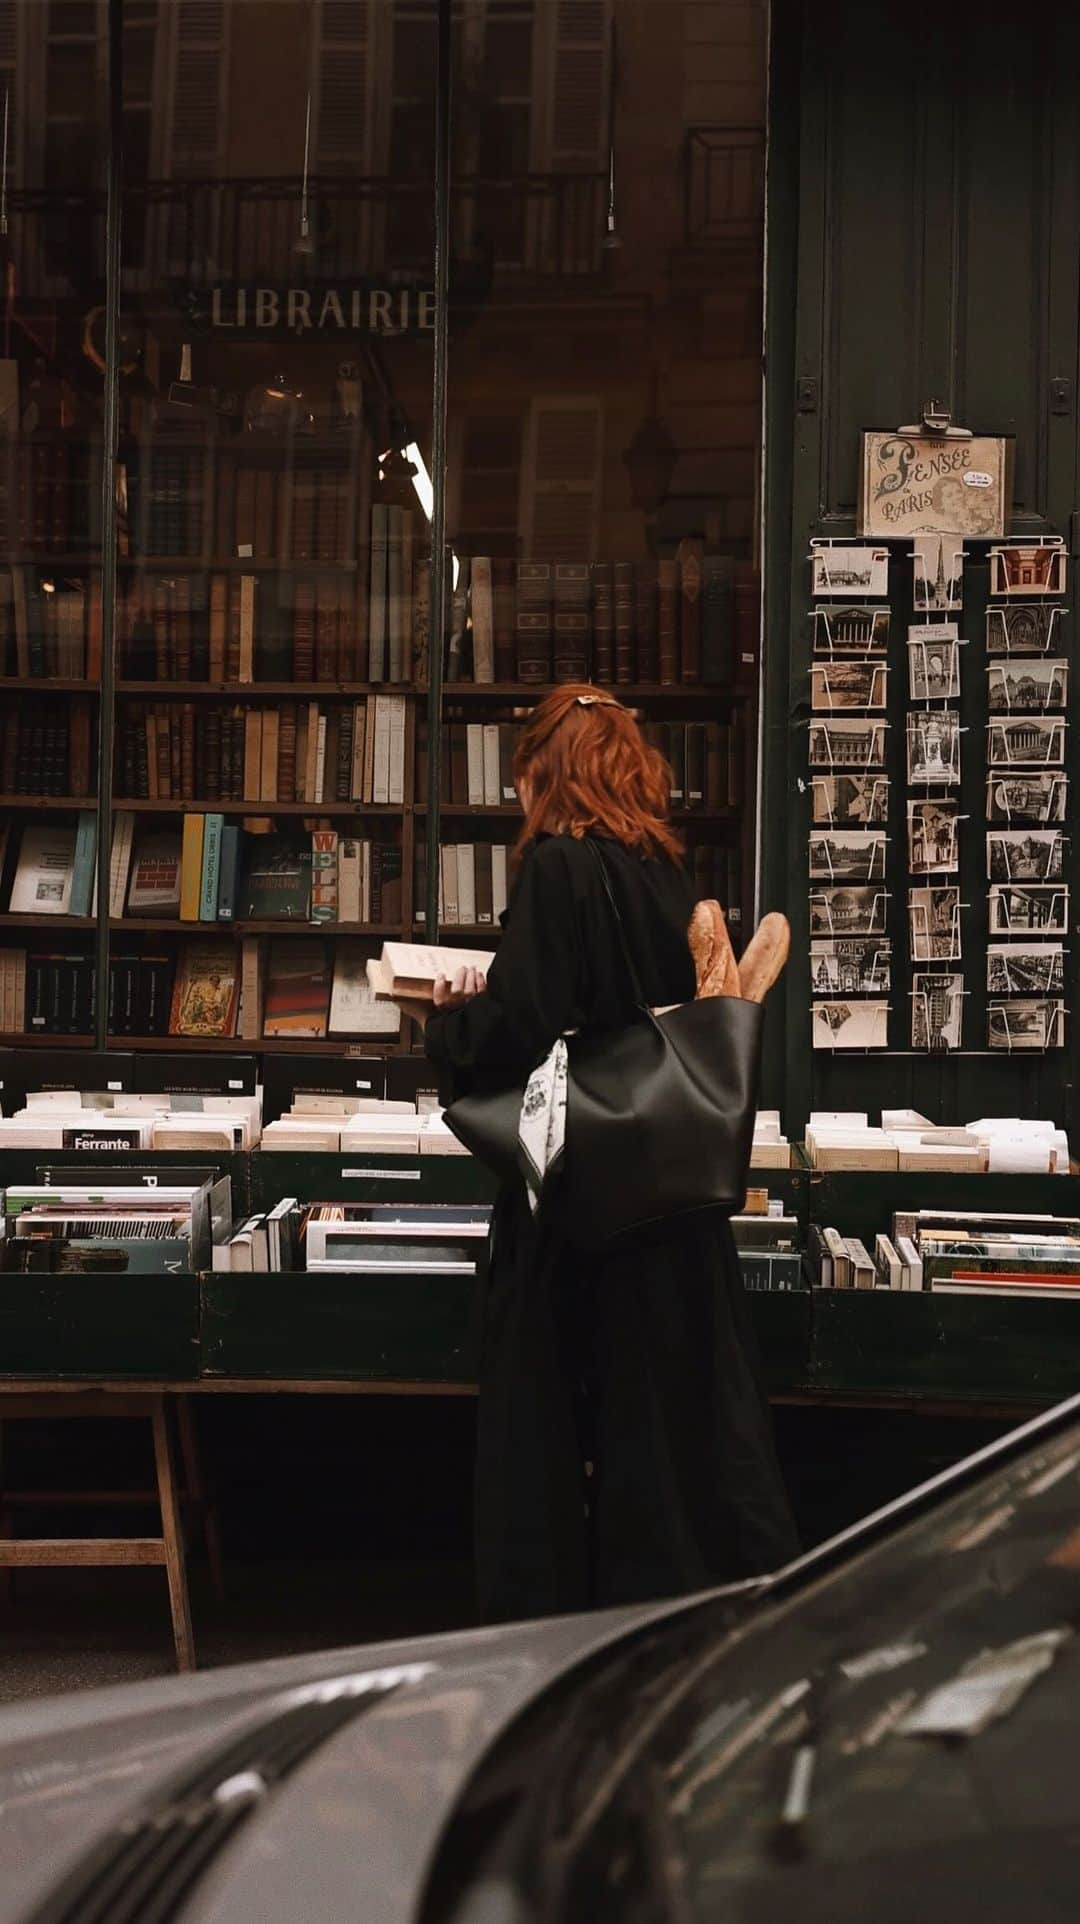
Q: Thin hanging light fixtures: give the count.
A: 3